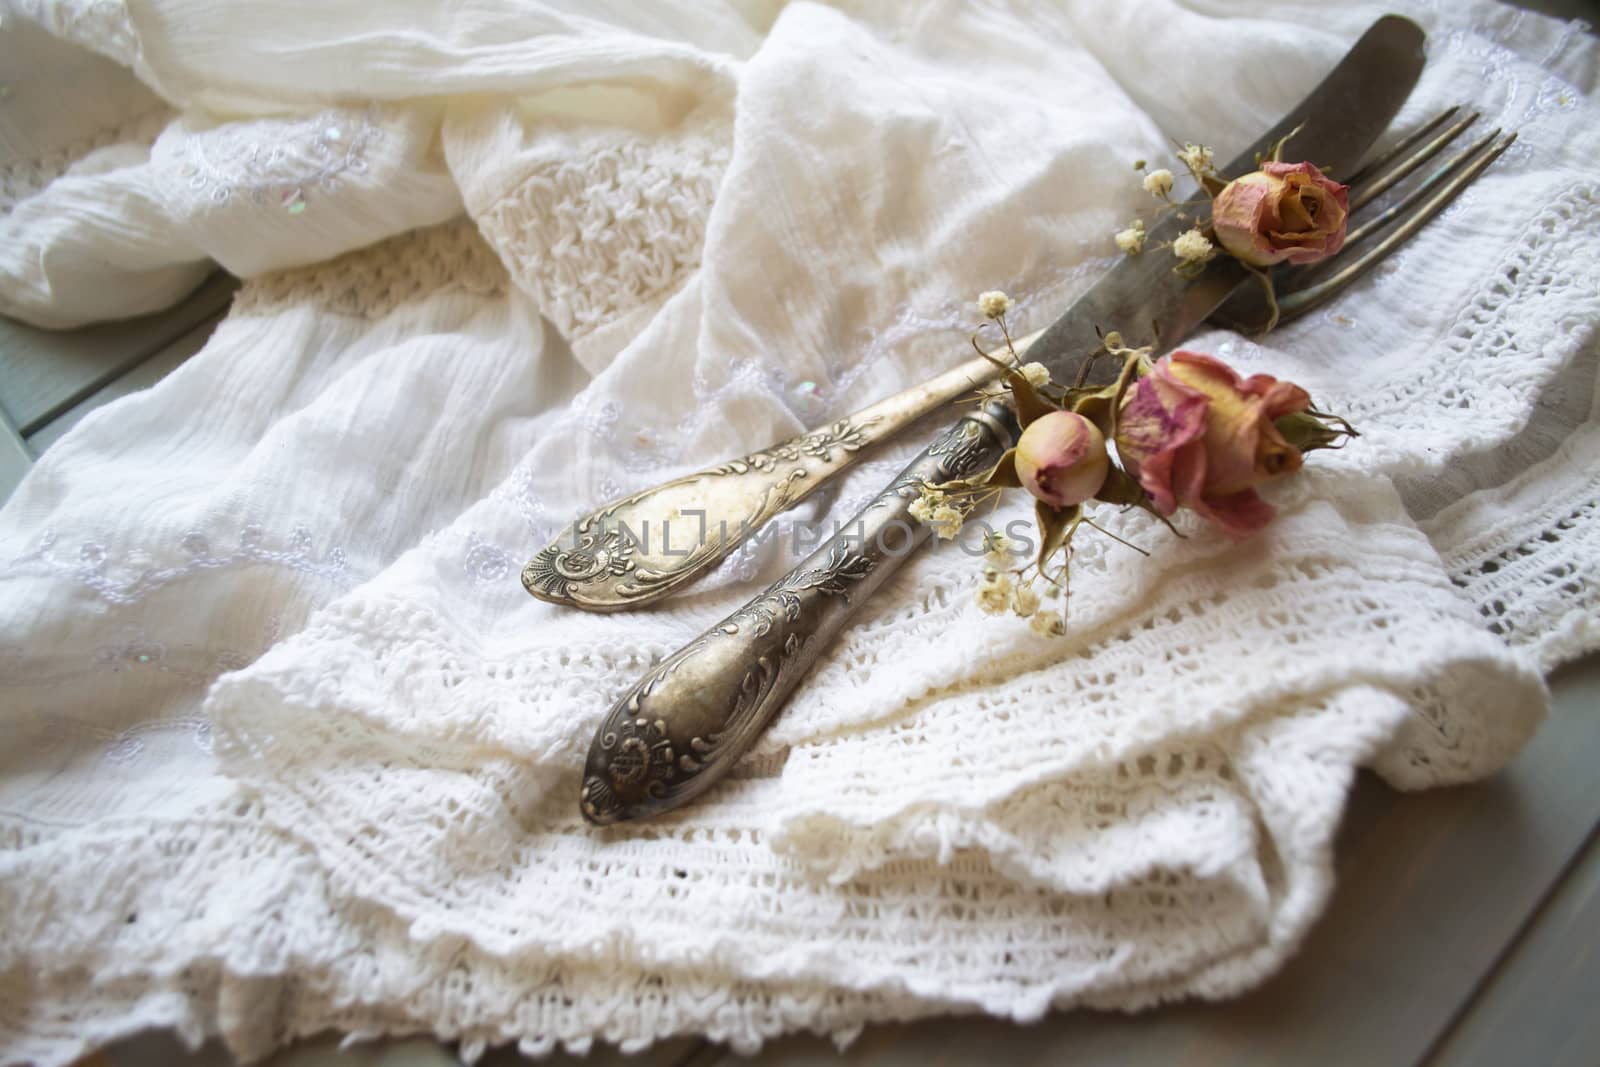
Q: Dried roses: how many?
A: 3